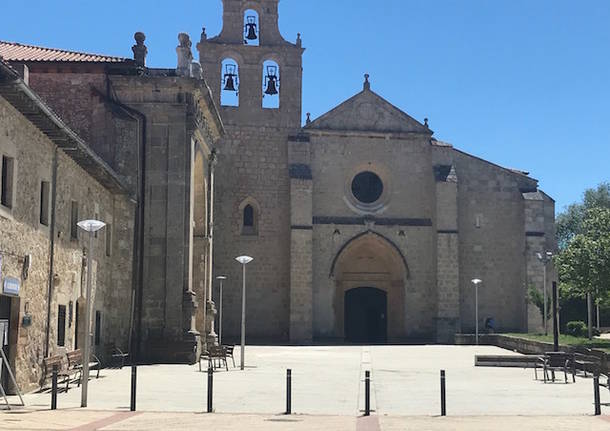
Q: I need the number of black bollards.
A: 7